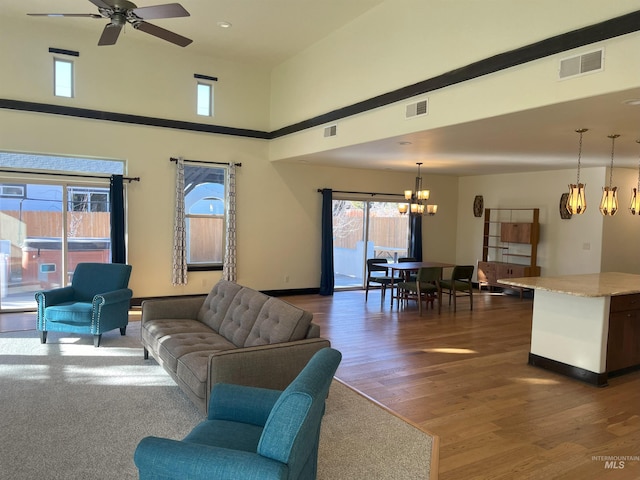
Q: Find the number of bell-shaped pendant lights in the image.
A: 3